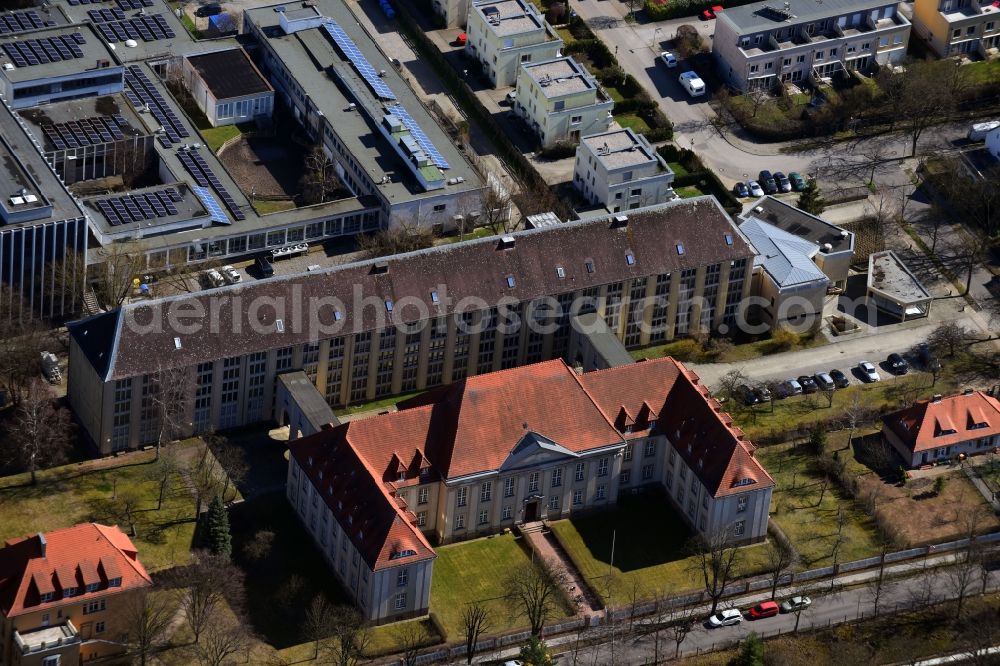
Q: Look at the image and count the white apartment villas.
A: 3